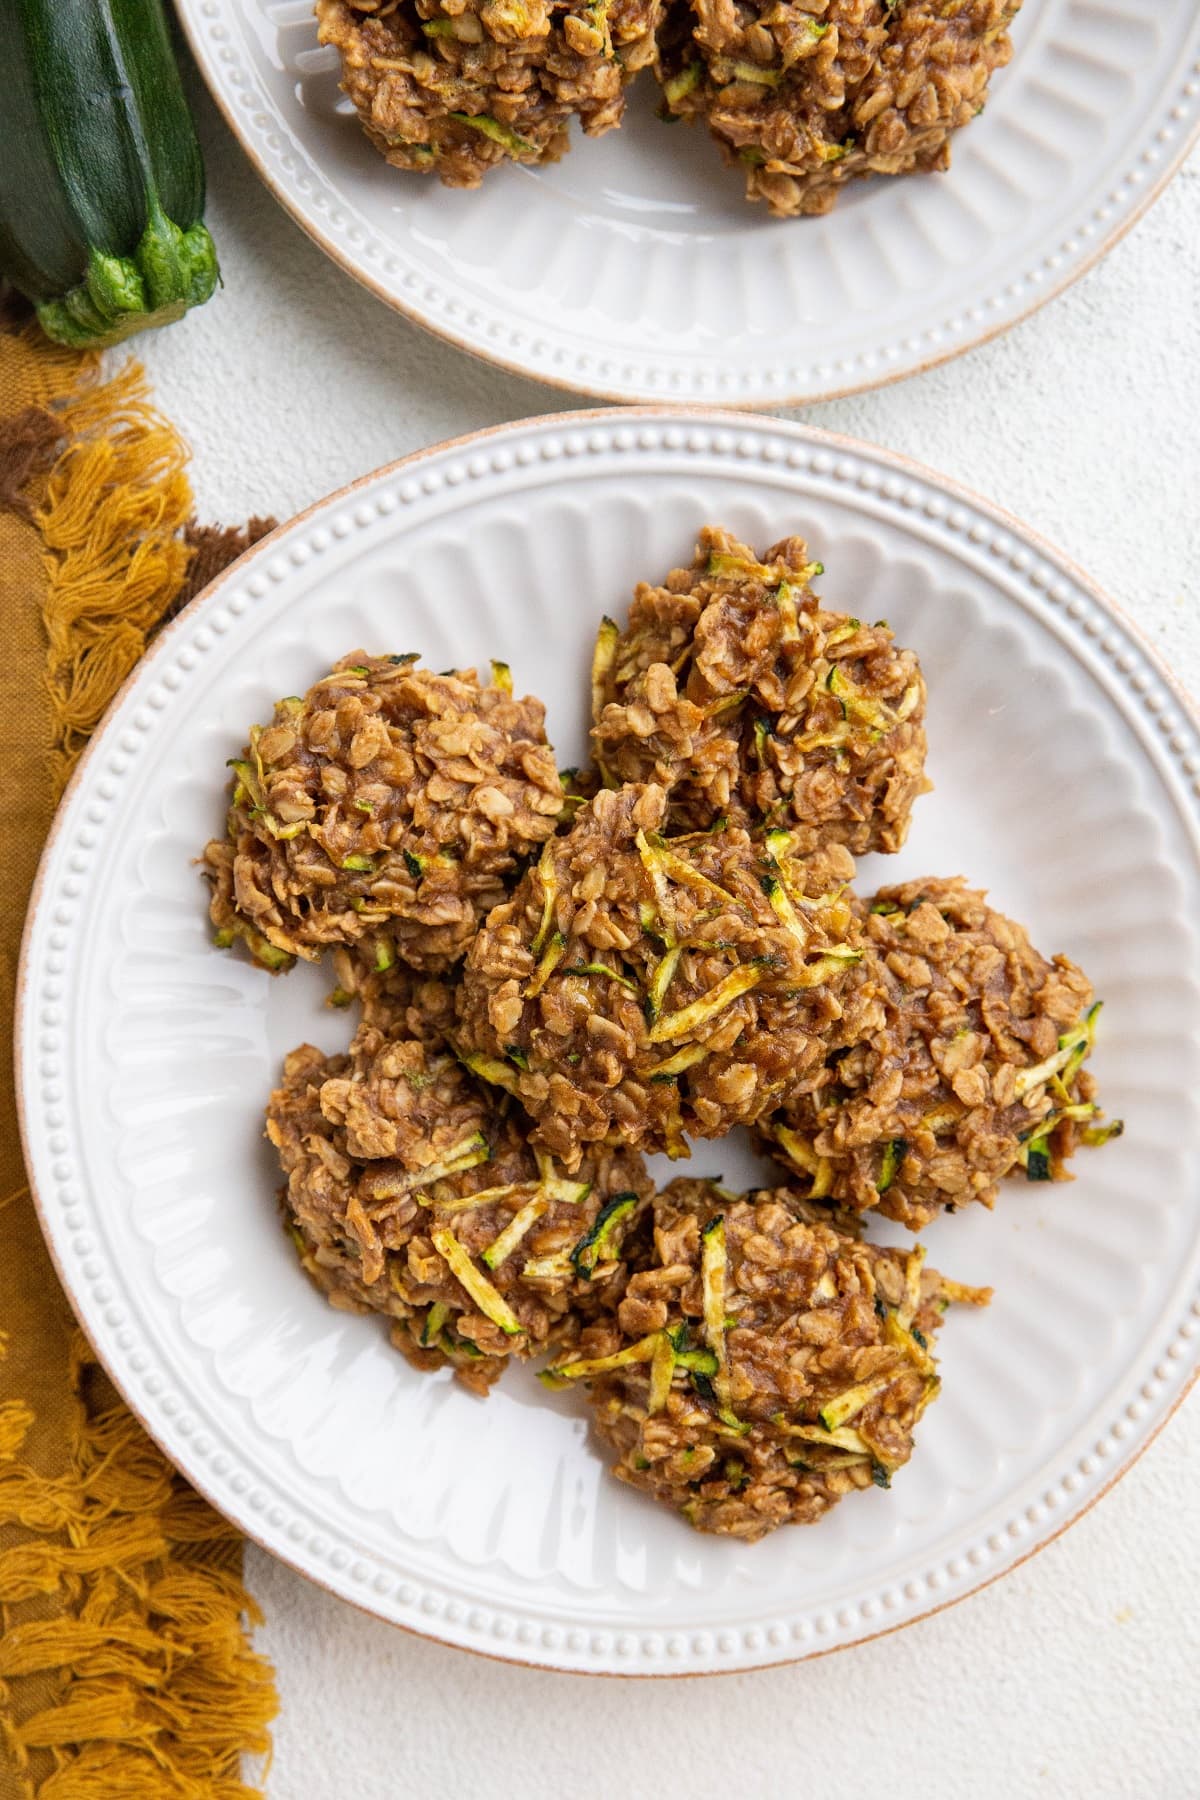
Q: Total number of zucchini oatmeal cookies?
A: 8